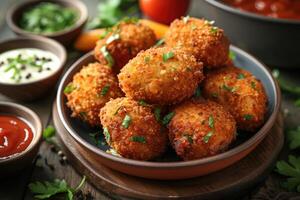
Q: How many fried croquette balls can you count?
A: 7